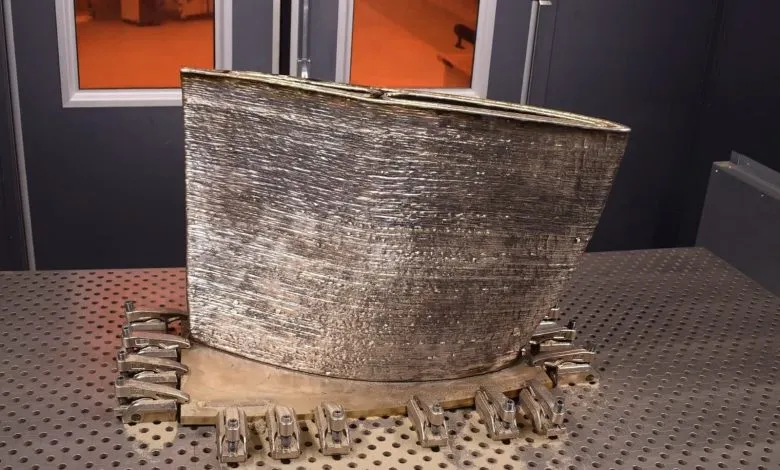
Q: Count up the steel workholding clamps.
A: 13